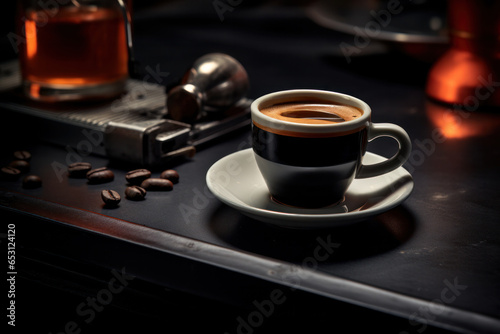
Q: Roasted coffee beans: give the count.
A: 11